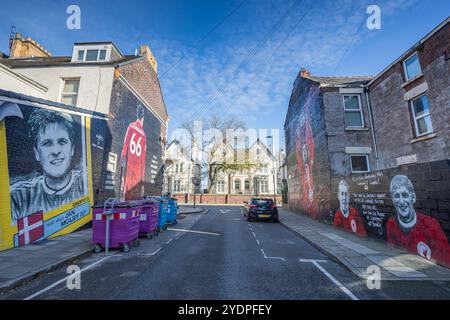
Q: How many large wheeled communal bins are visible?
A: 4